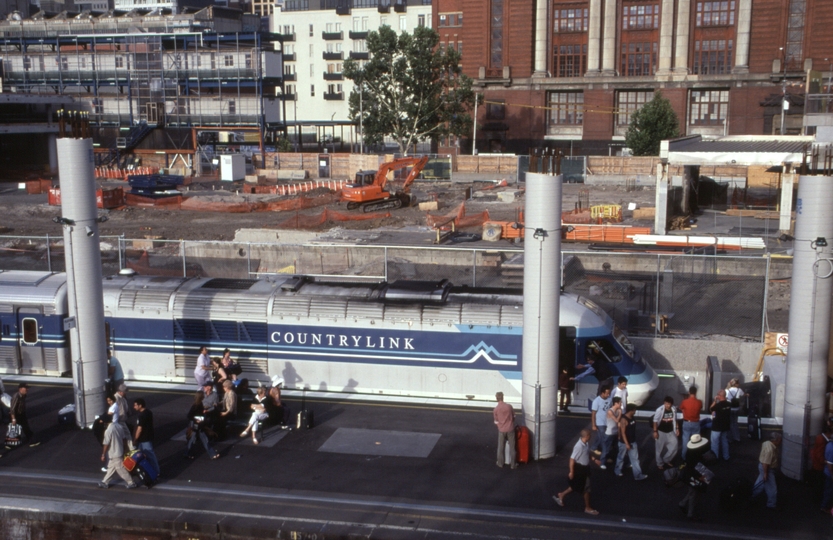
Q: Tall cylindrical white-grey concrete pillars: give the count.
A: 3